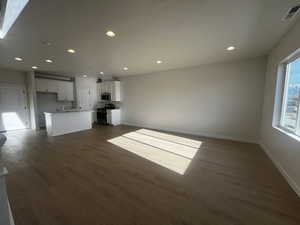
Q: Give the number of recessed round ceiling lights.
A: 10